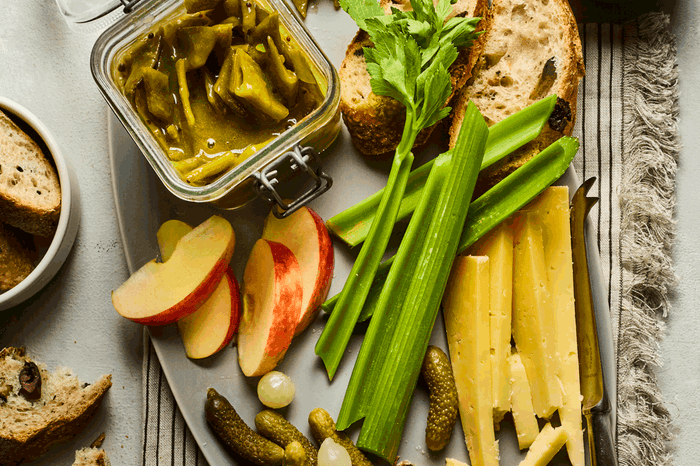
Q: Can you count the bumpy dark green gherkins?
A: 5